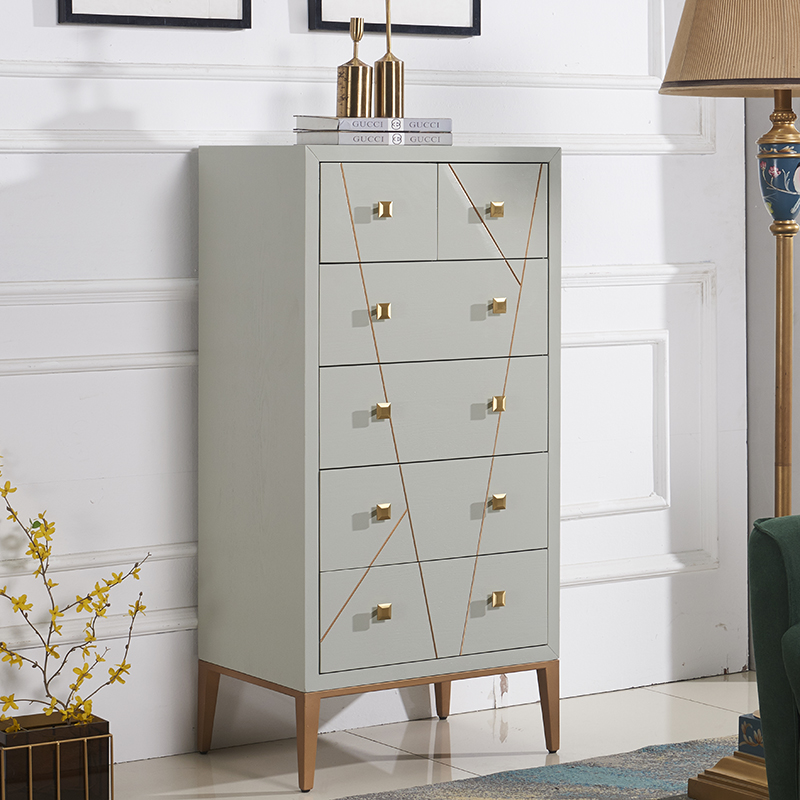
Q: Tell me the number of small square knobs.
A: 10